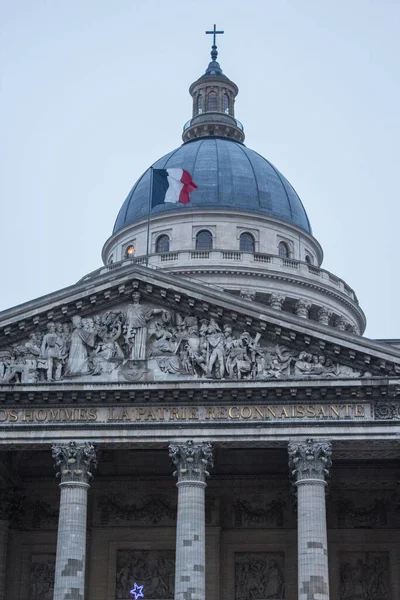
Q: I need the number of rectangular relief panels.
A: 4